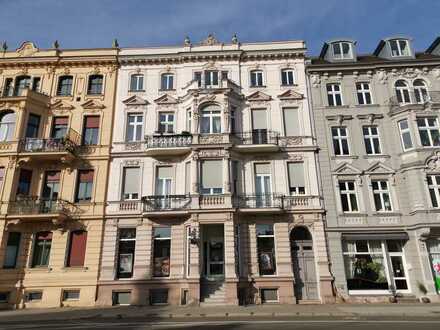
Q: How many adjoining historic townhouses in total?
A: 3